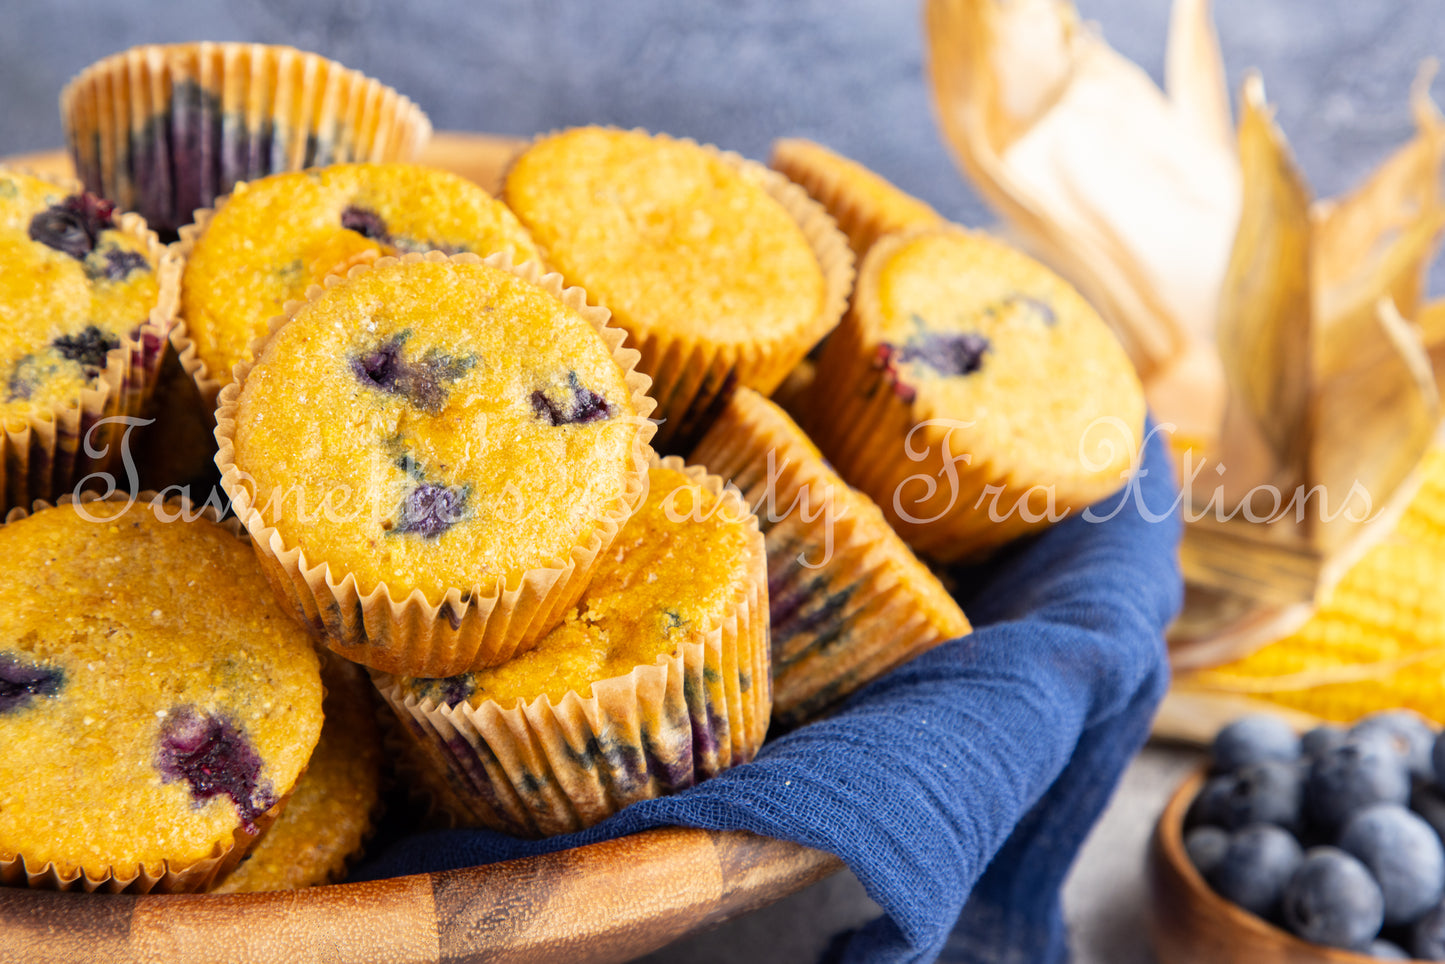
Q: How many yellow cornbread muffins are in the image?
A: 11